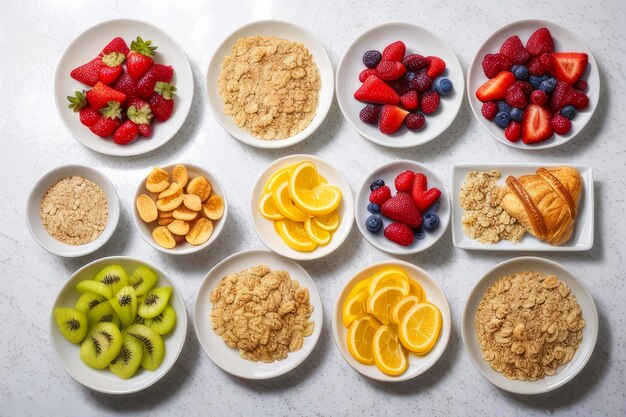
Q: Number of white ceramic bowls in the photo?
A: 12